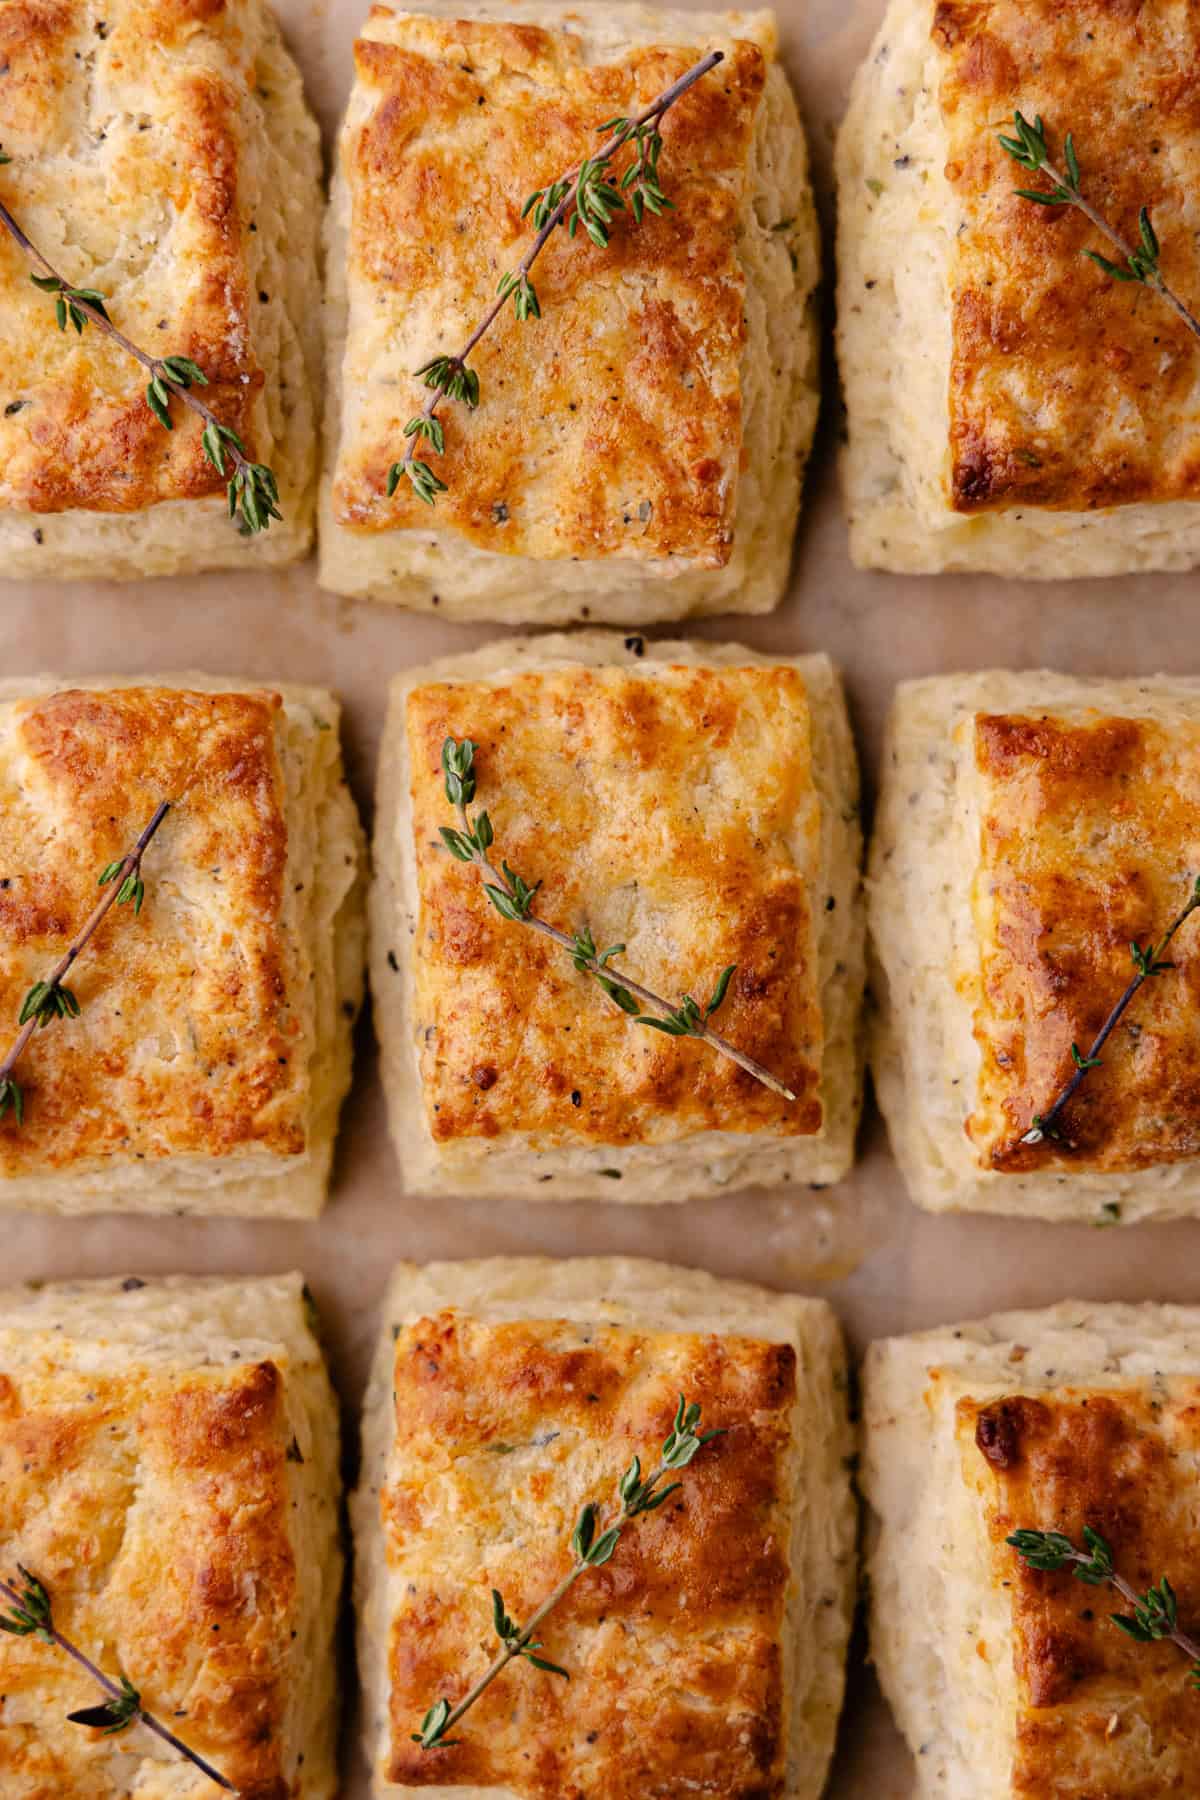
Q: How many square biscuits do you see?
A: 9